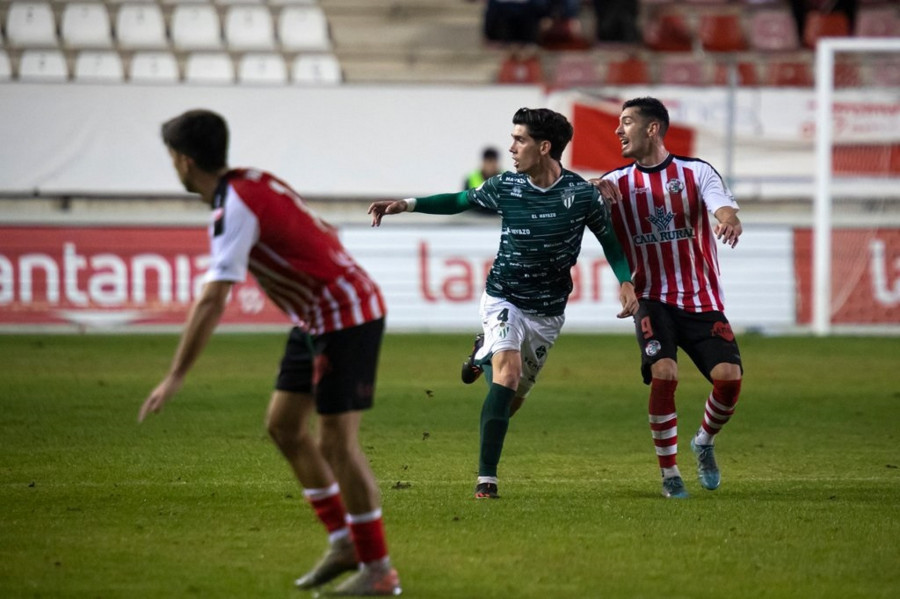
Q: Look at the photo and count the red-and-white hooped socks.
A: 2